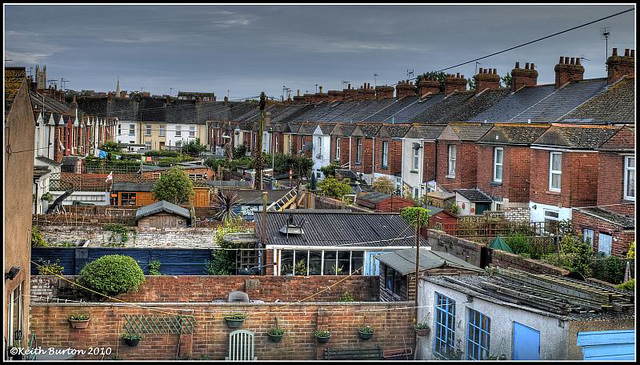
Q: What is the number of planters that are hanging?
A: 7